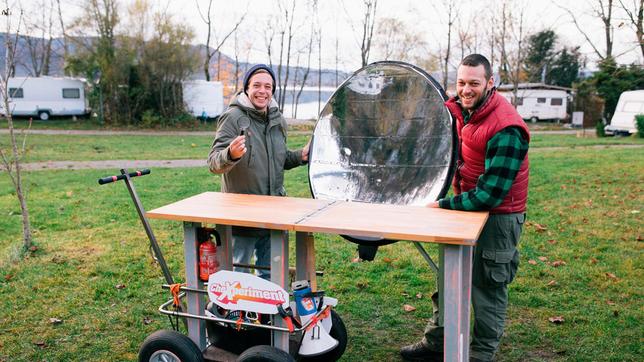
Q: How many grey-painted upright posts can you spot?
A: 5